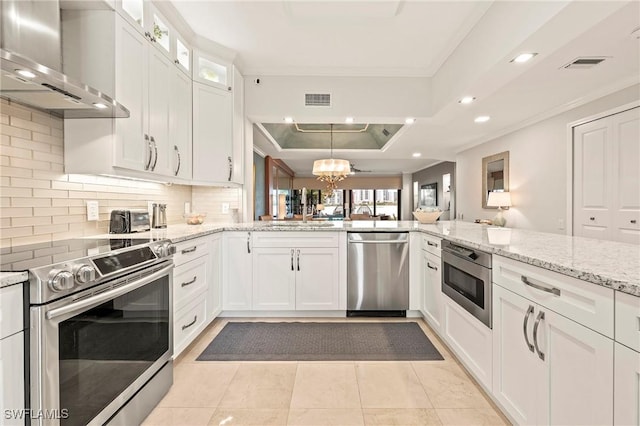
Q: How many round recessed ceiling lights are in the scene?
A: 7